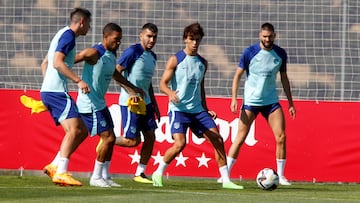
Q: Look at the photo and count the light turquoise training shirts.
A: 5